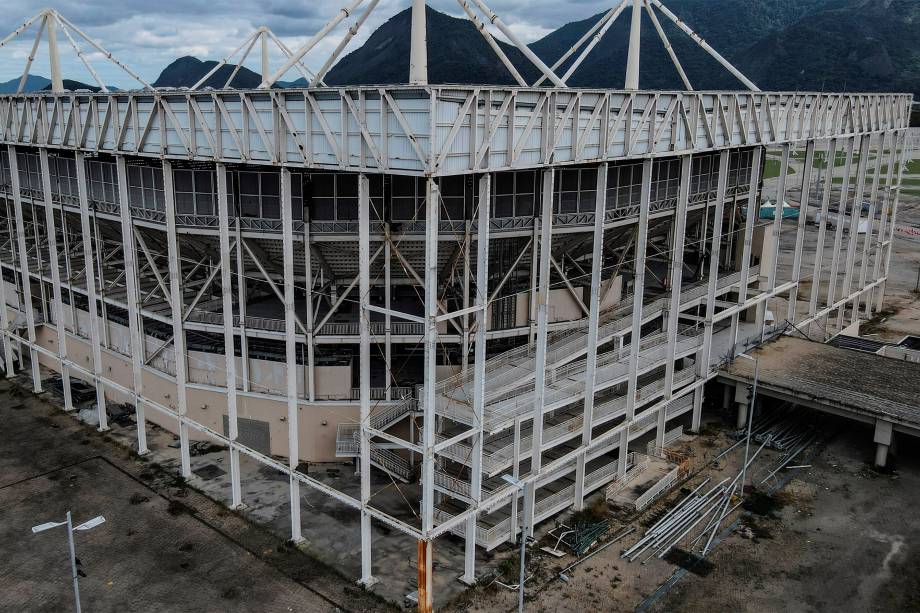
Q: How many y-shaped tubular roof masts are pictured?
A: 4